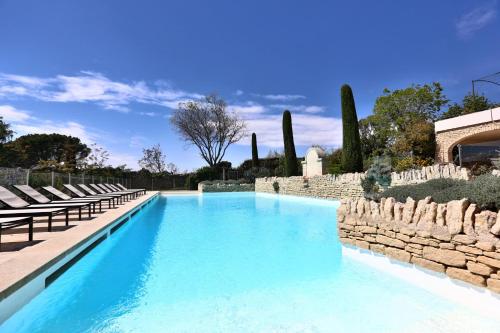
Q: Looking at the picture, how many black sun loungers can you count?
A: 12